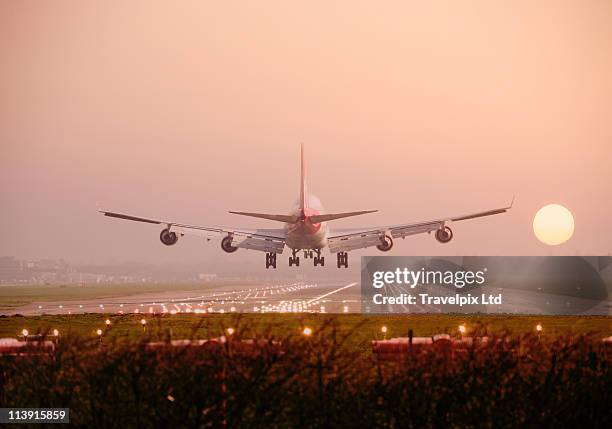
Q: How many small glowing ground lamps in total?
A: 10